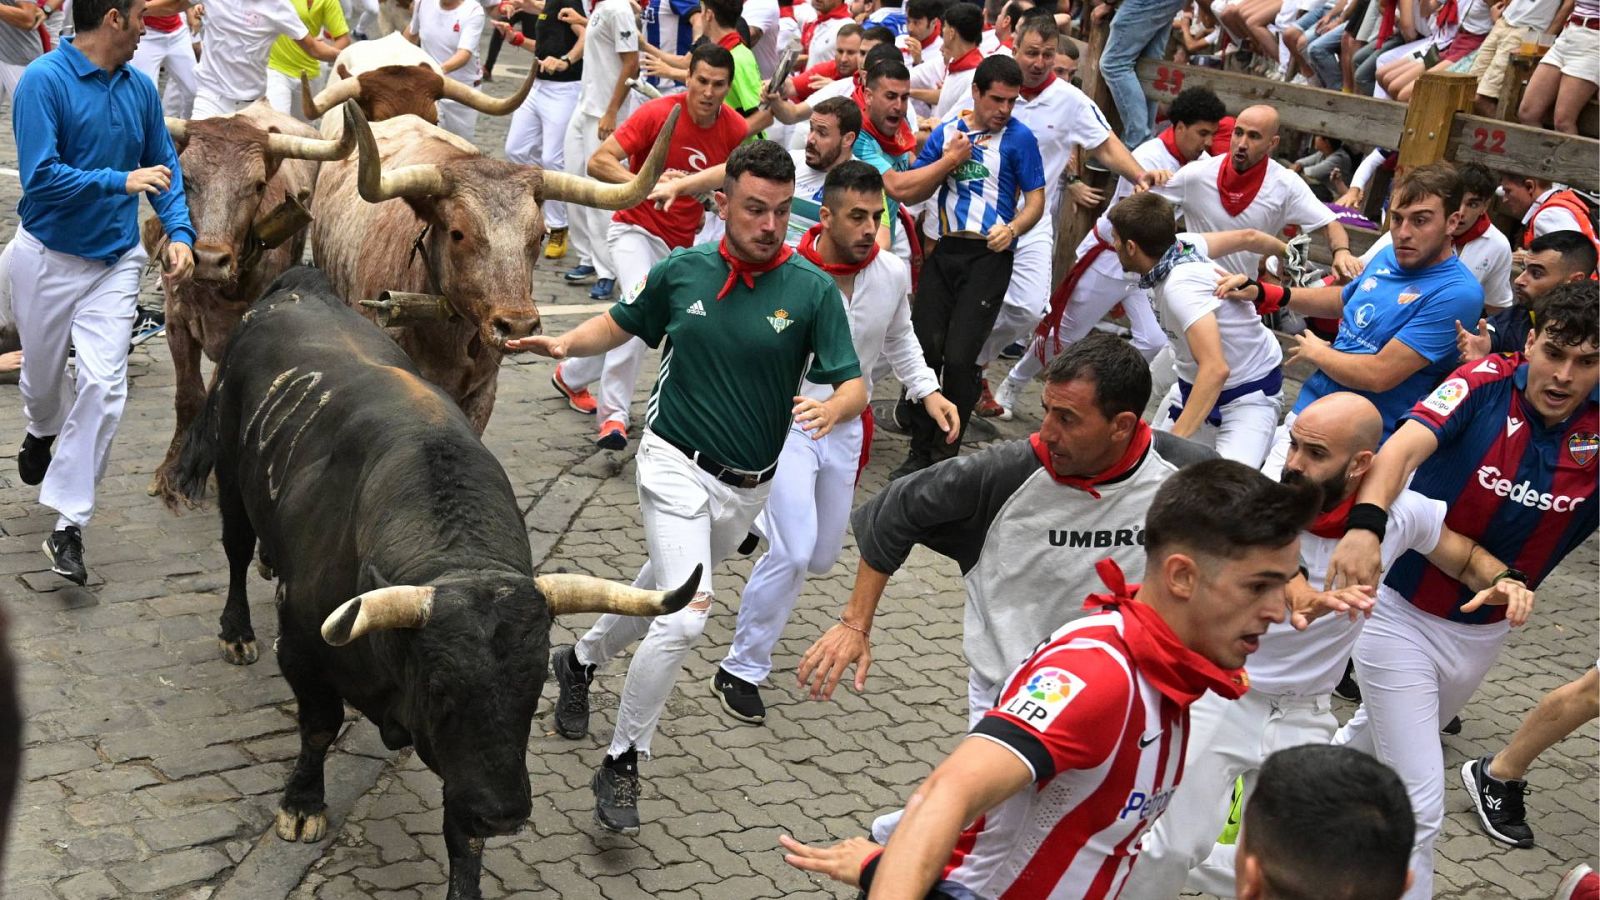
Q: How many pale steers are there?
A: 3